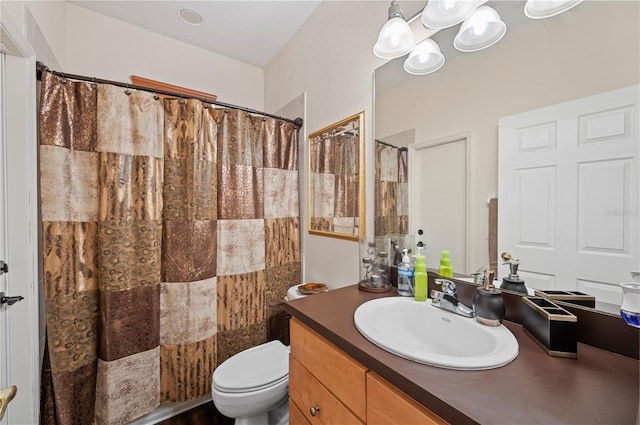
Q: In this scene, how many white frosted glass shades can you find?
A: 5